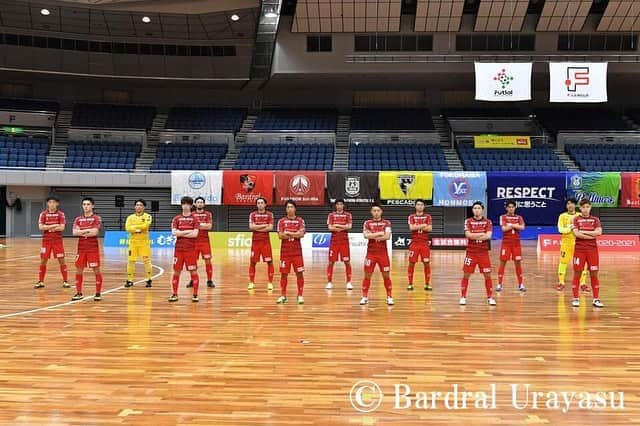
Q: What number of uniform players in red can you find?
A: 12